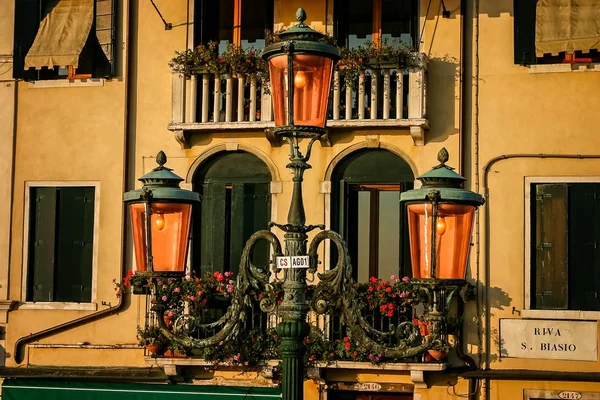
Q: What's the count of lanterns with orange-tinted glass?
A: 3